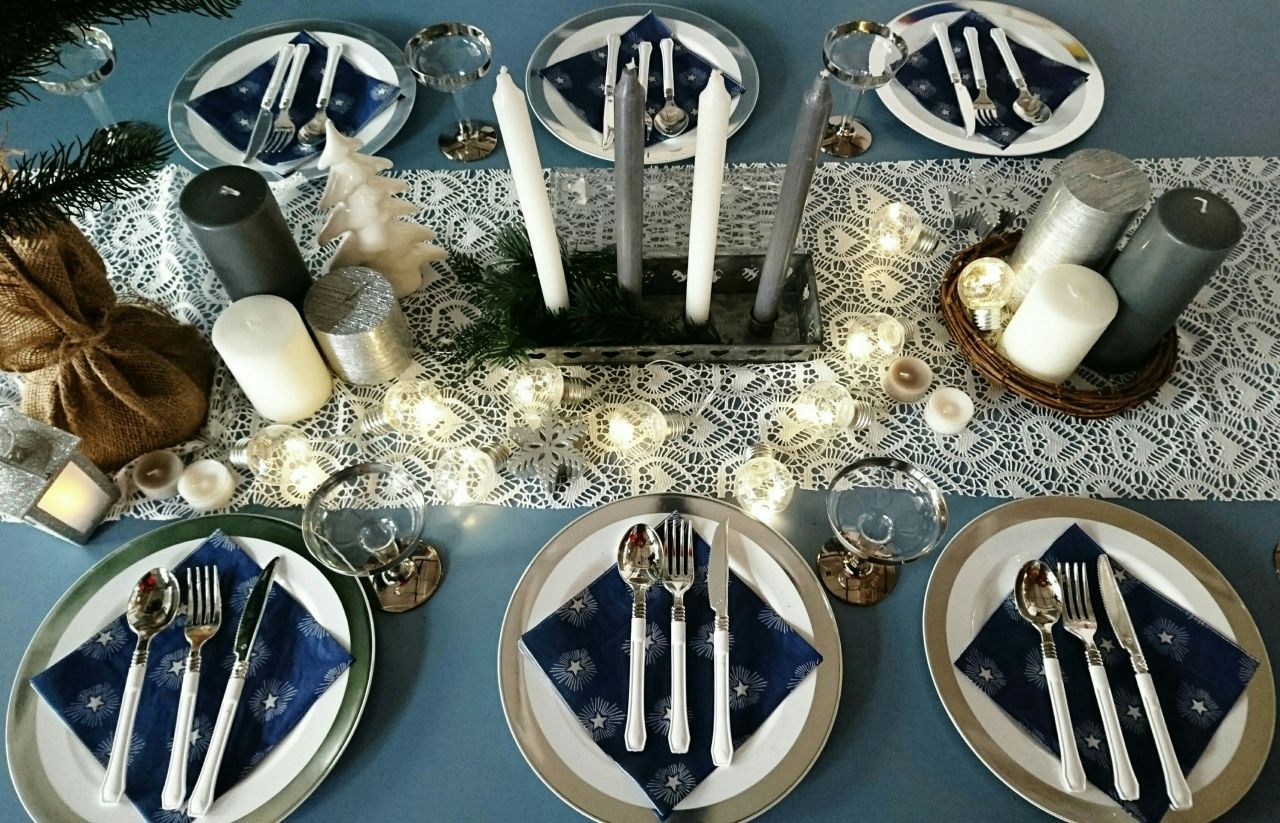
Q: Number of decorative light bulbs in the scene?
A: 10